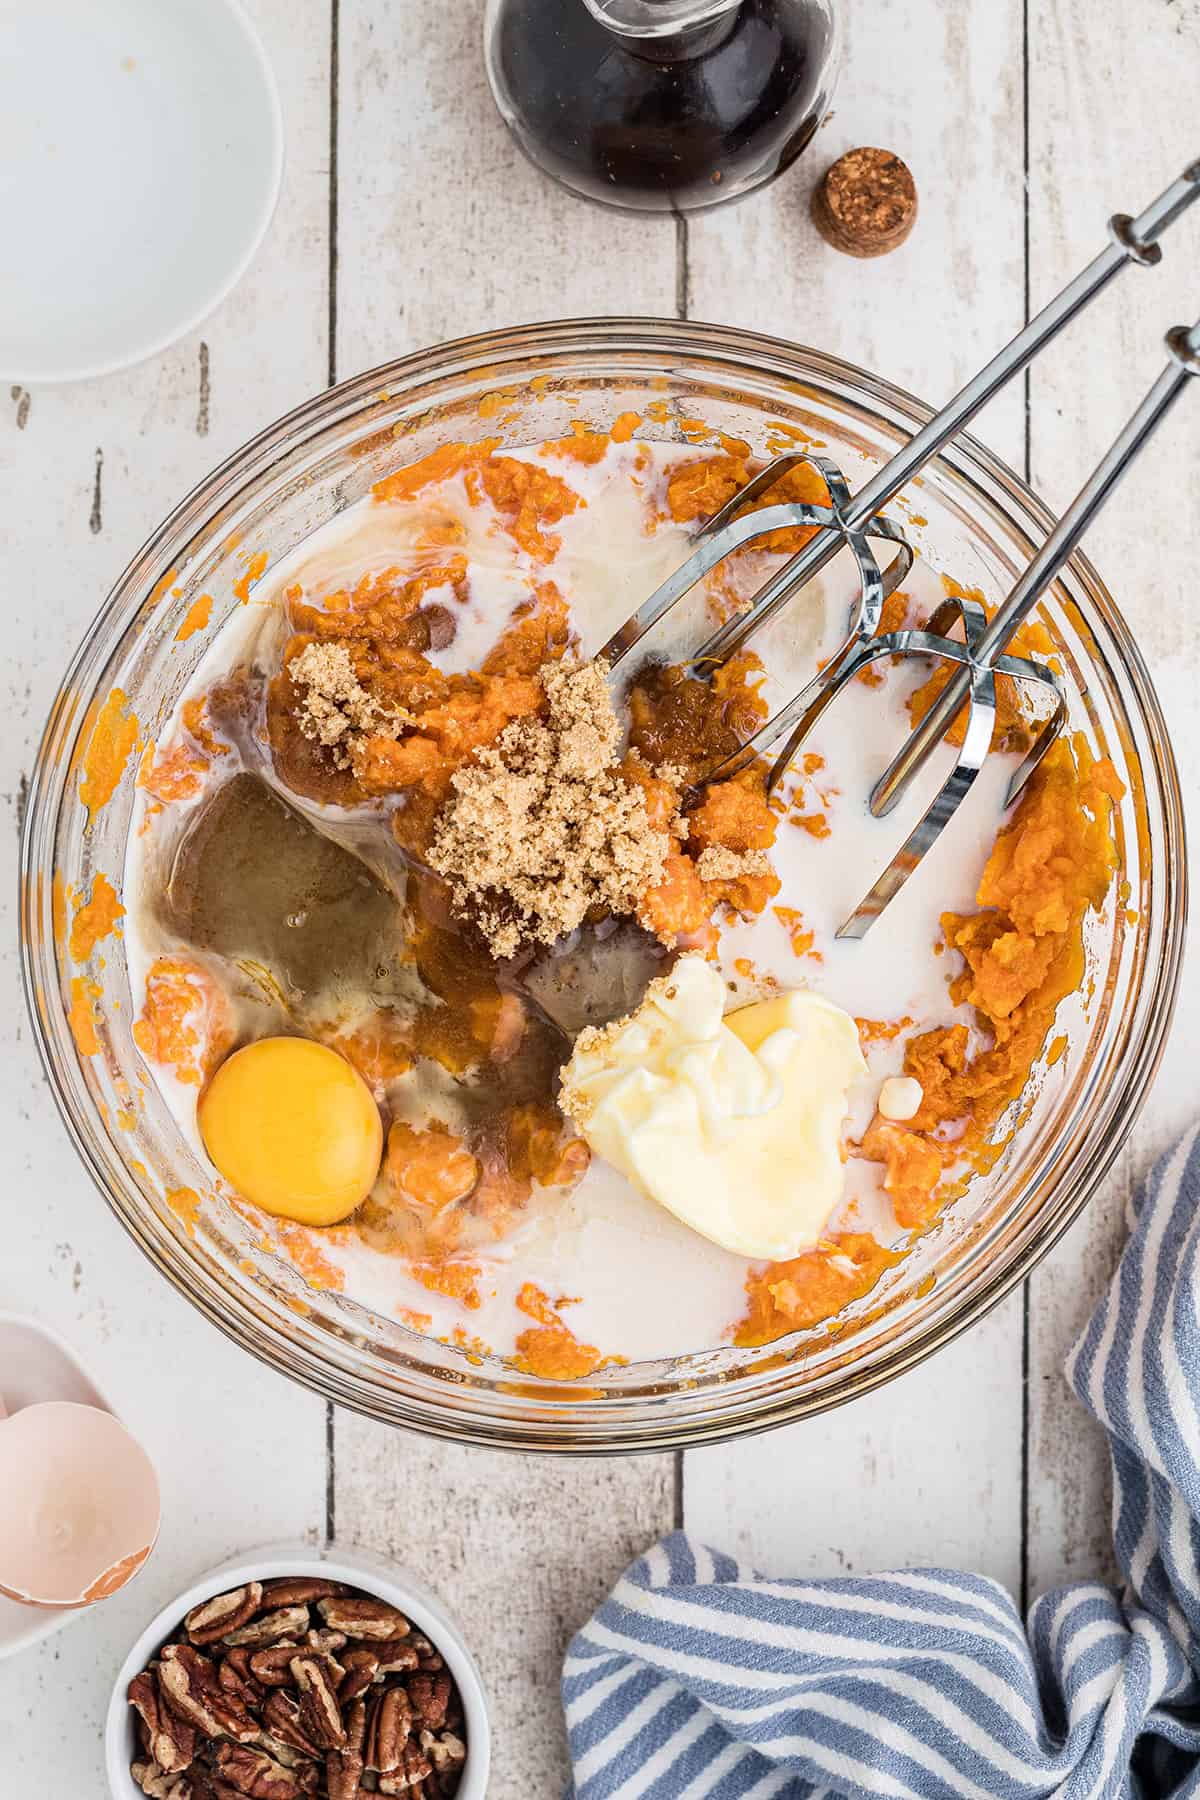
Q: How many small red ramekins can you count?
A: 0